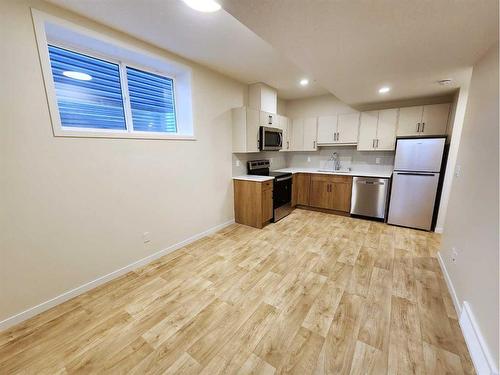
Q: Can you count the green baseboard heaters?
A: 0